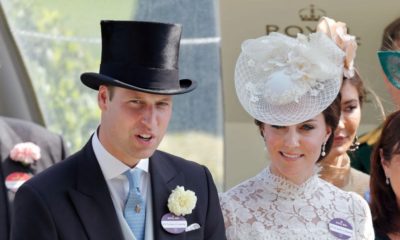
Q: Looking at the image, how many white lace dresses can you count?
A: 1